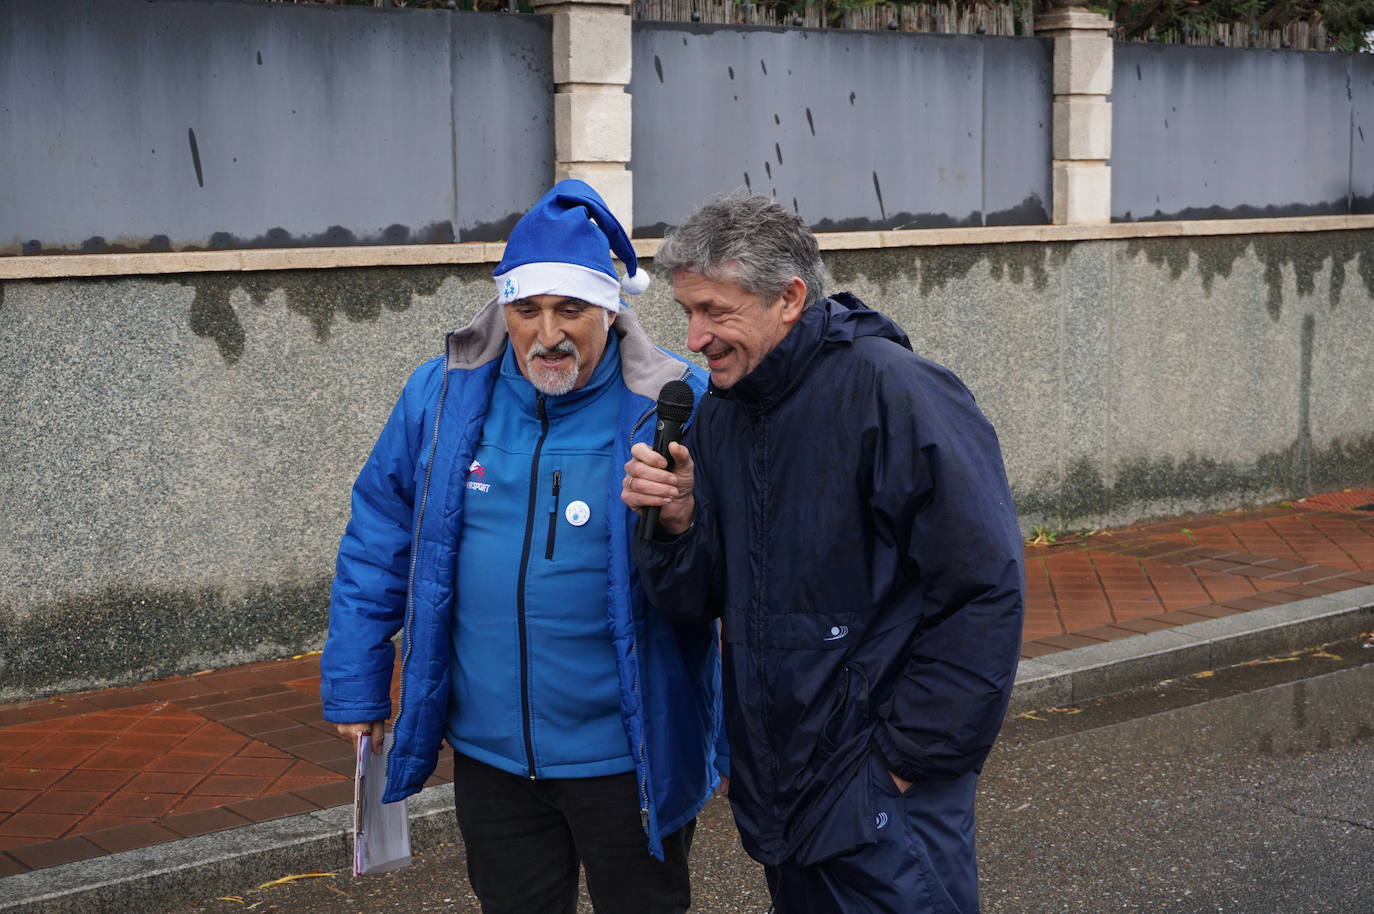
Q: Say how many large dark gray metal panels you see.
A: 3